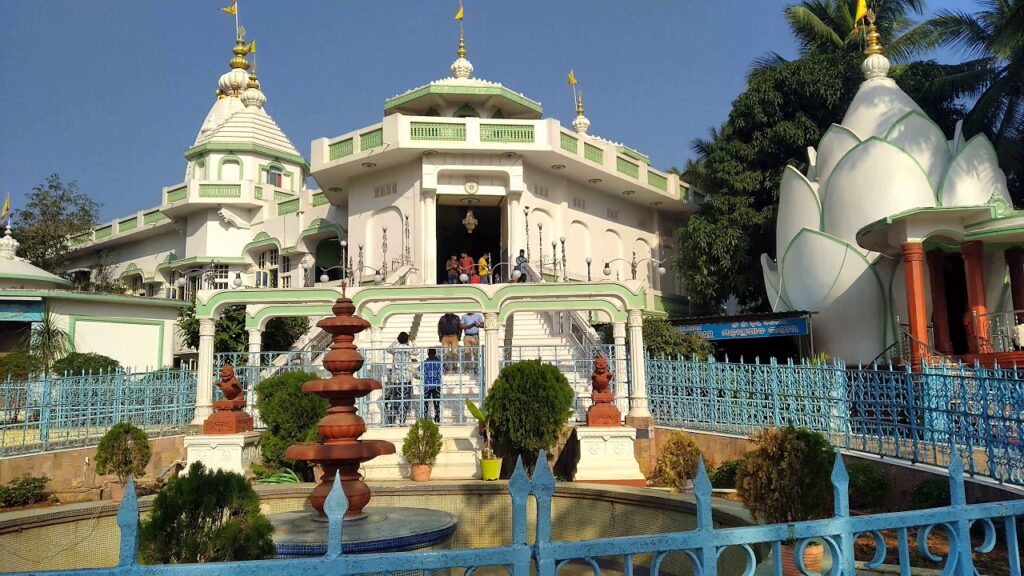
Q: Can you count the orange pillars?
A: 4